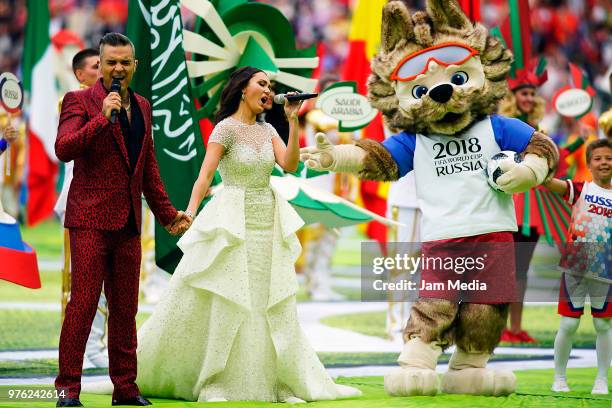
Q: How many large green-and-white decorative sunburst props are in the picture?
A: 1